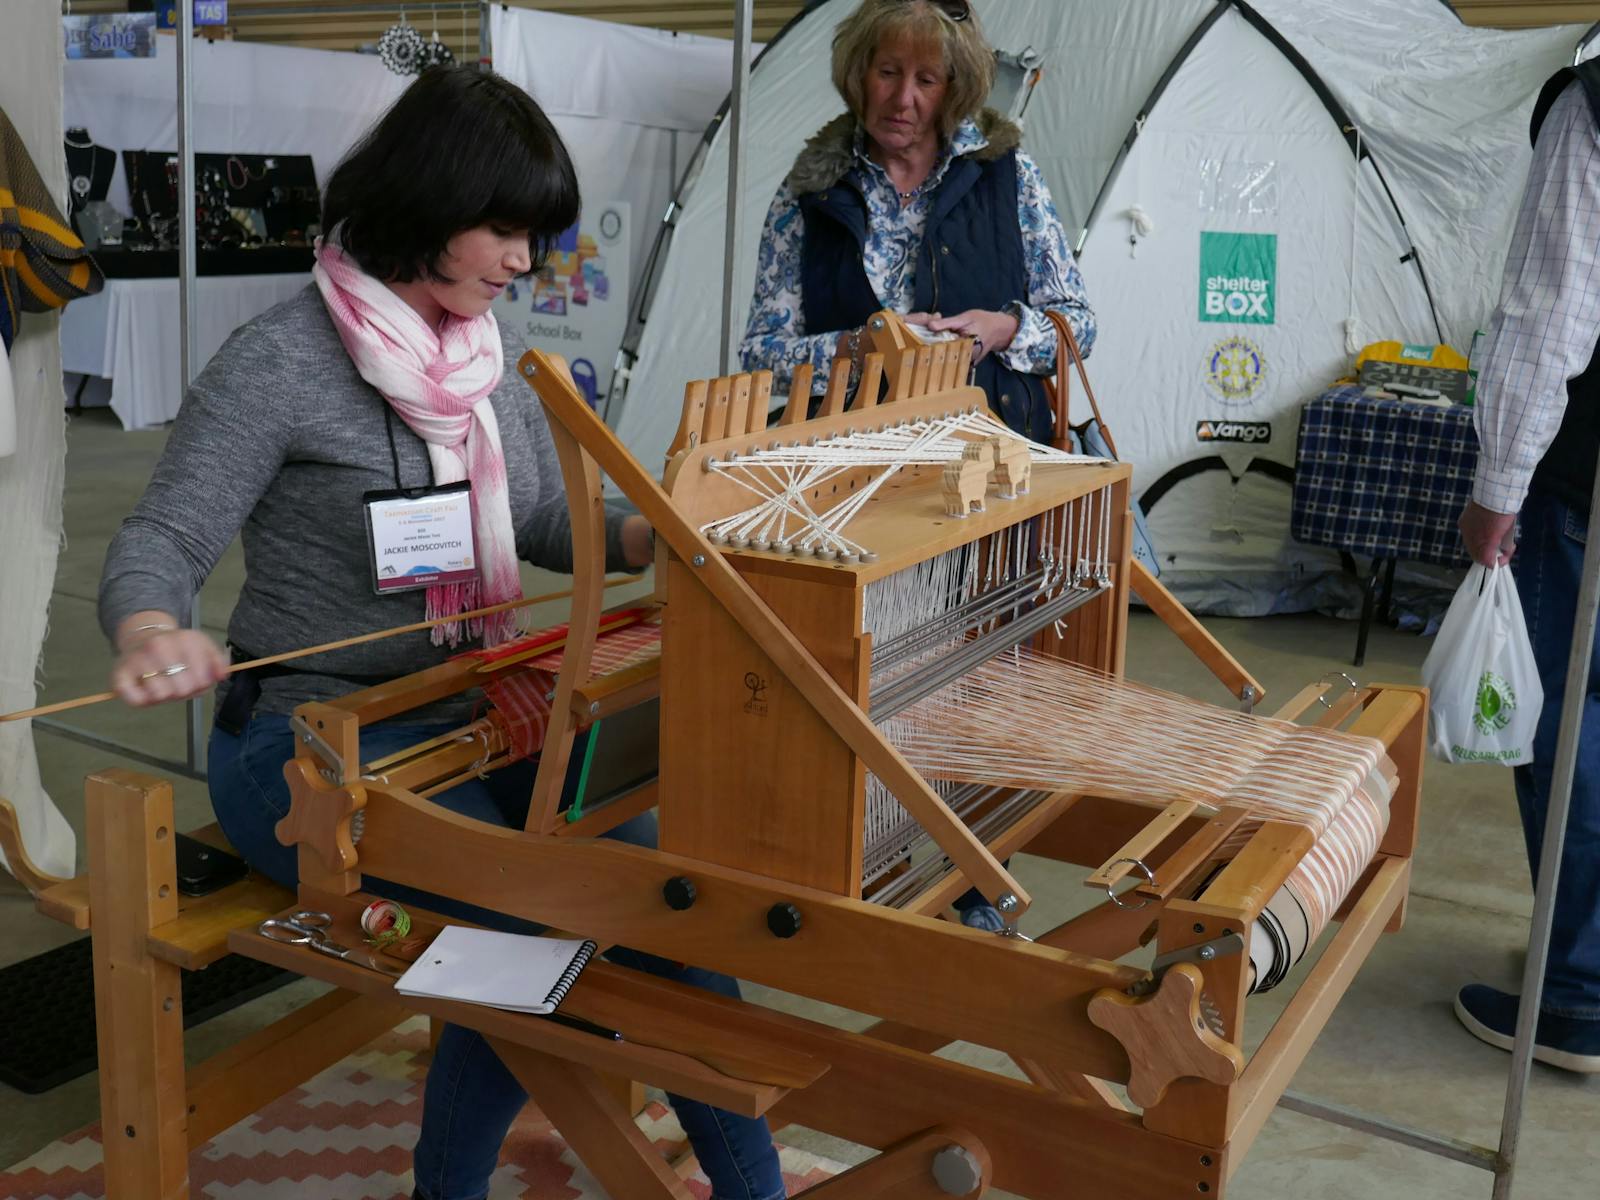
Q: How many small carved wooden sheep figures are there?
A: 2